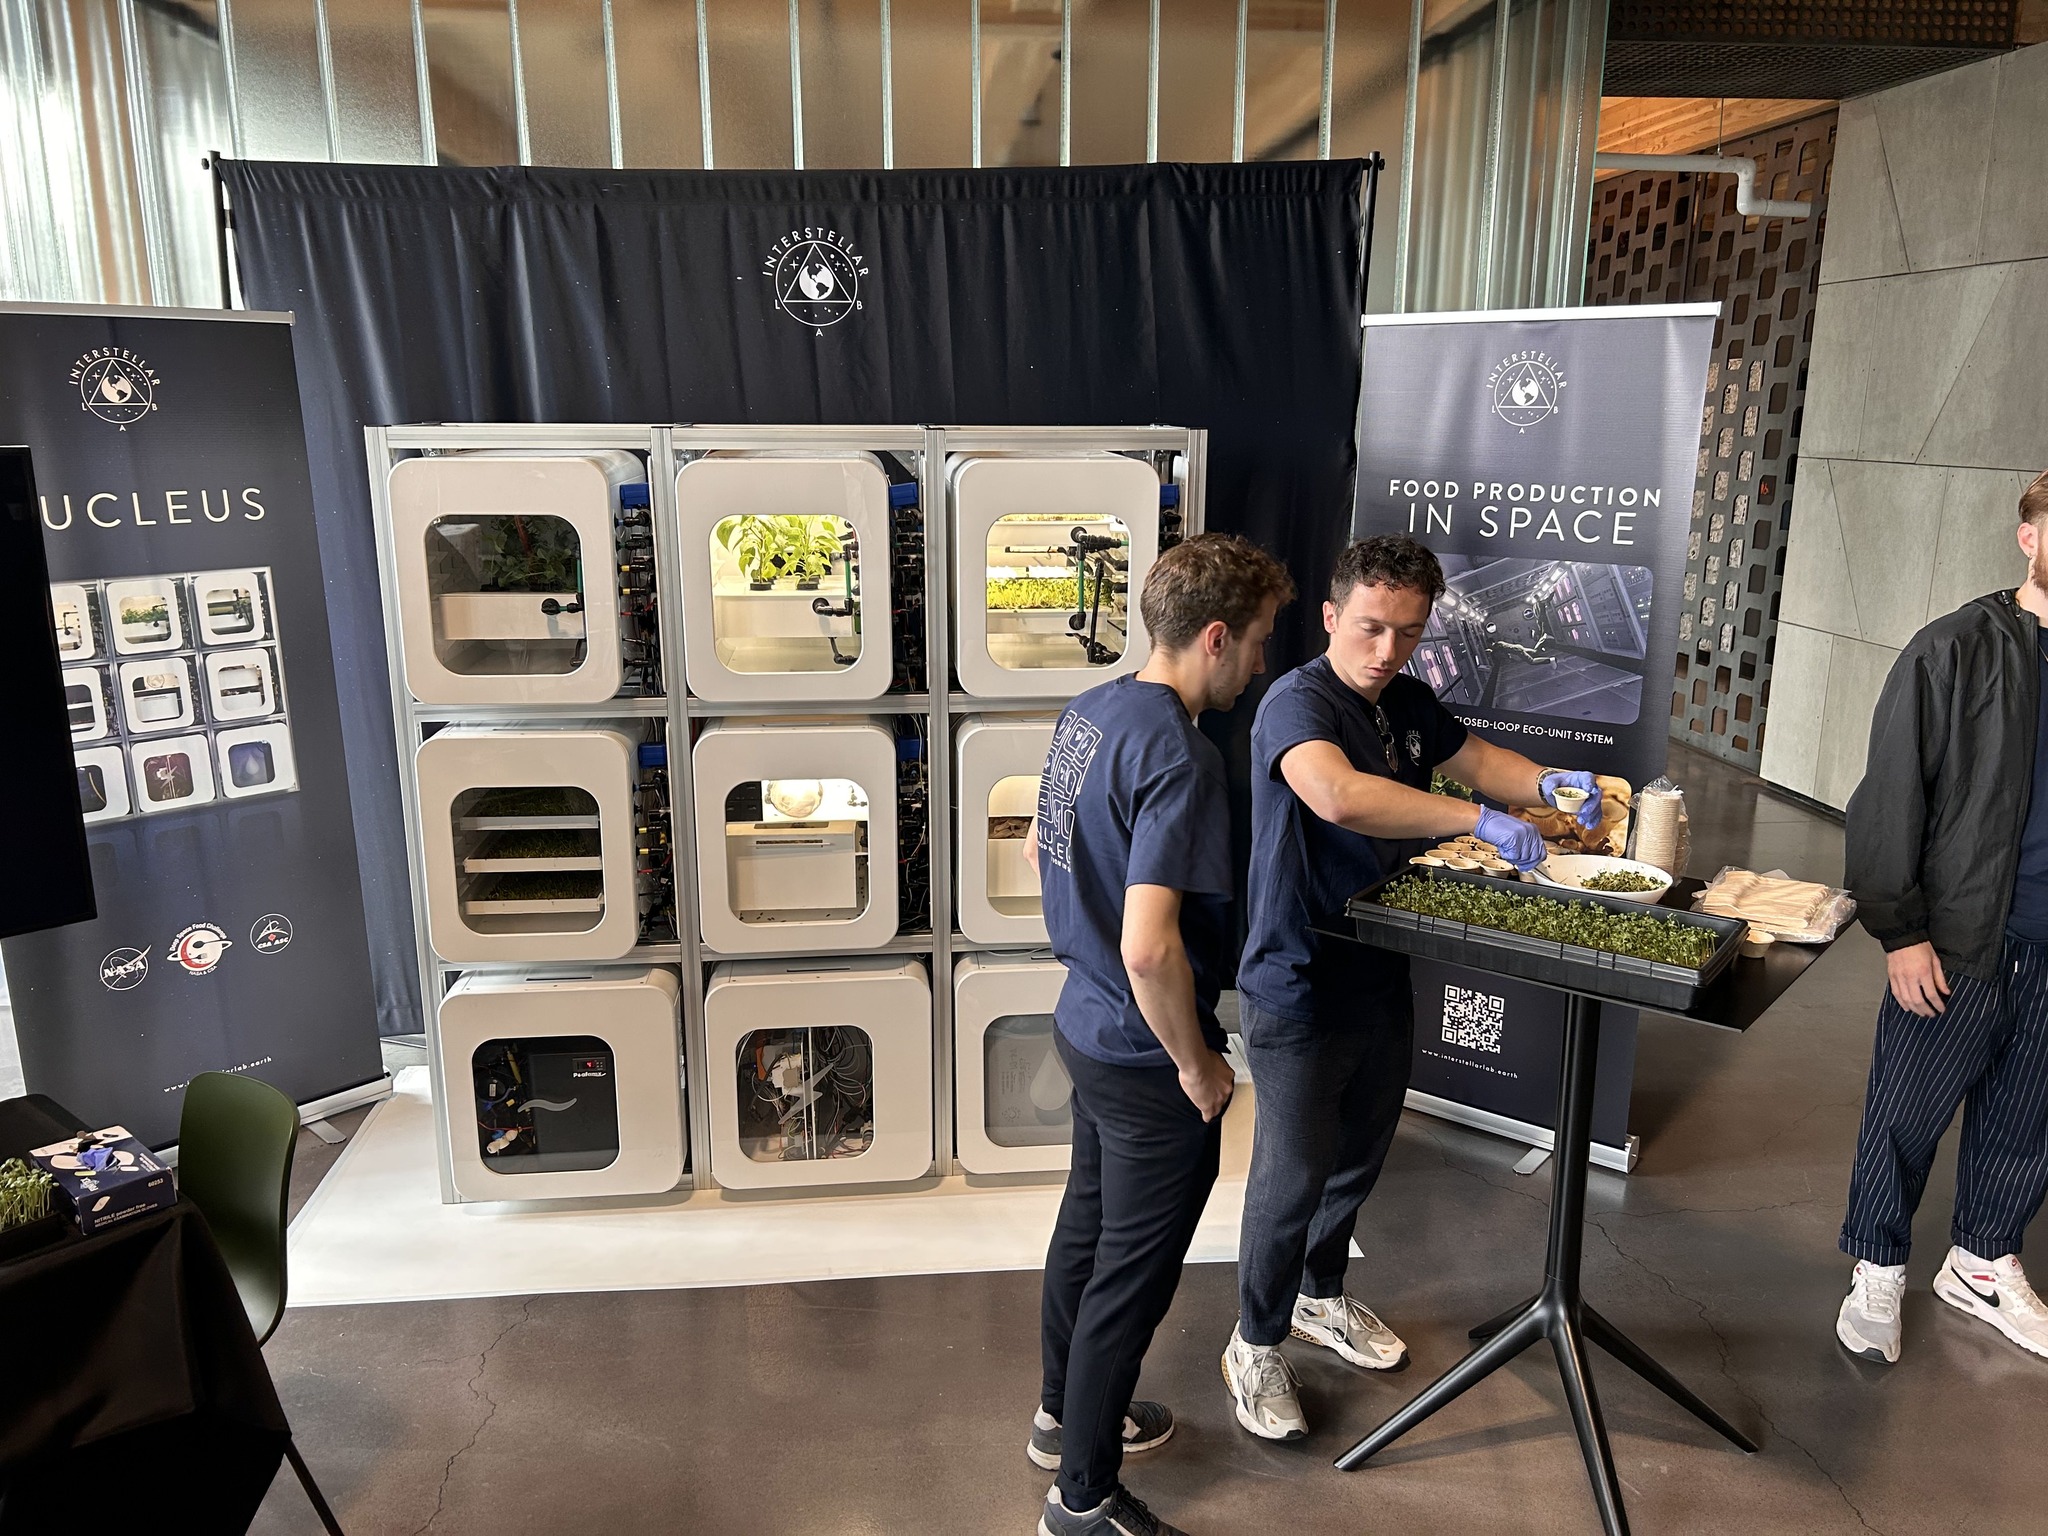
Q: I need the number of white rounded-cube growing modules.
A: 9